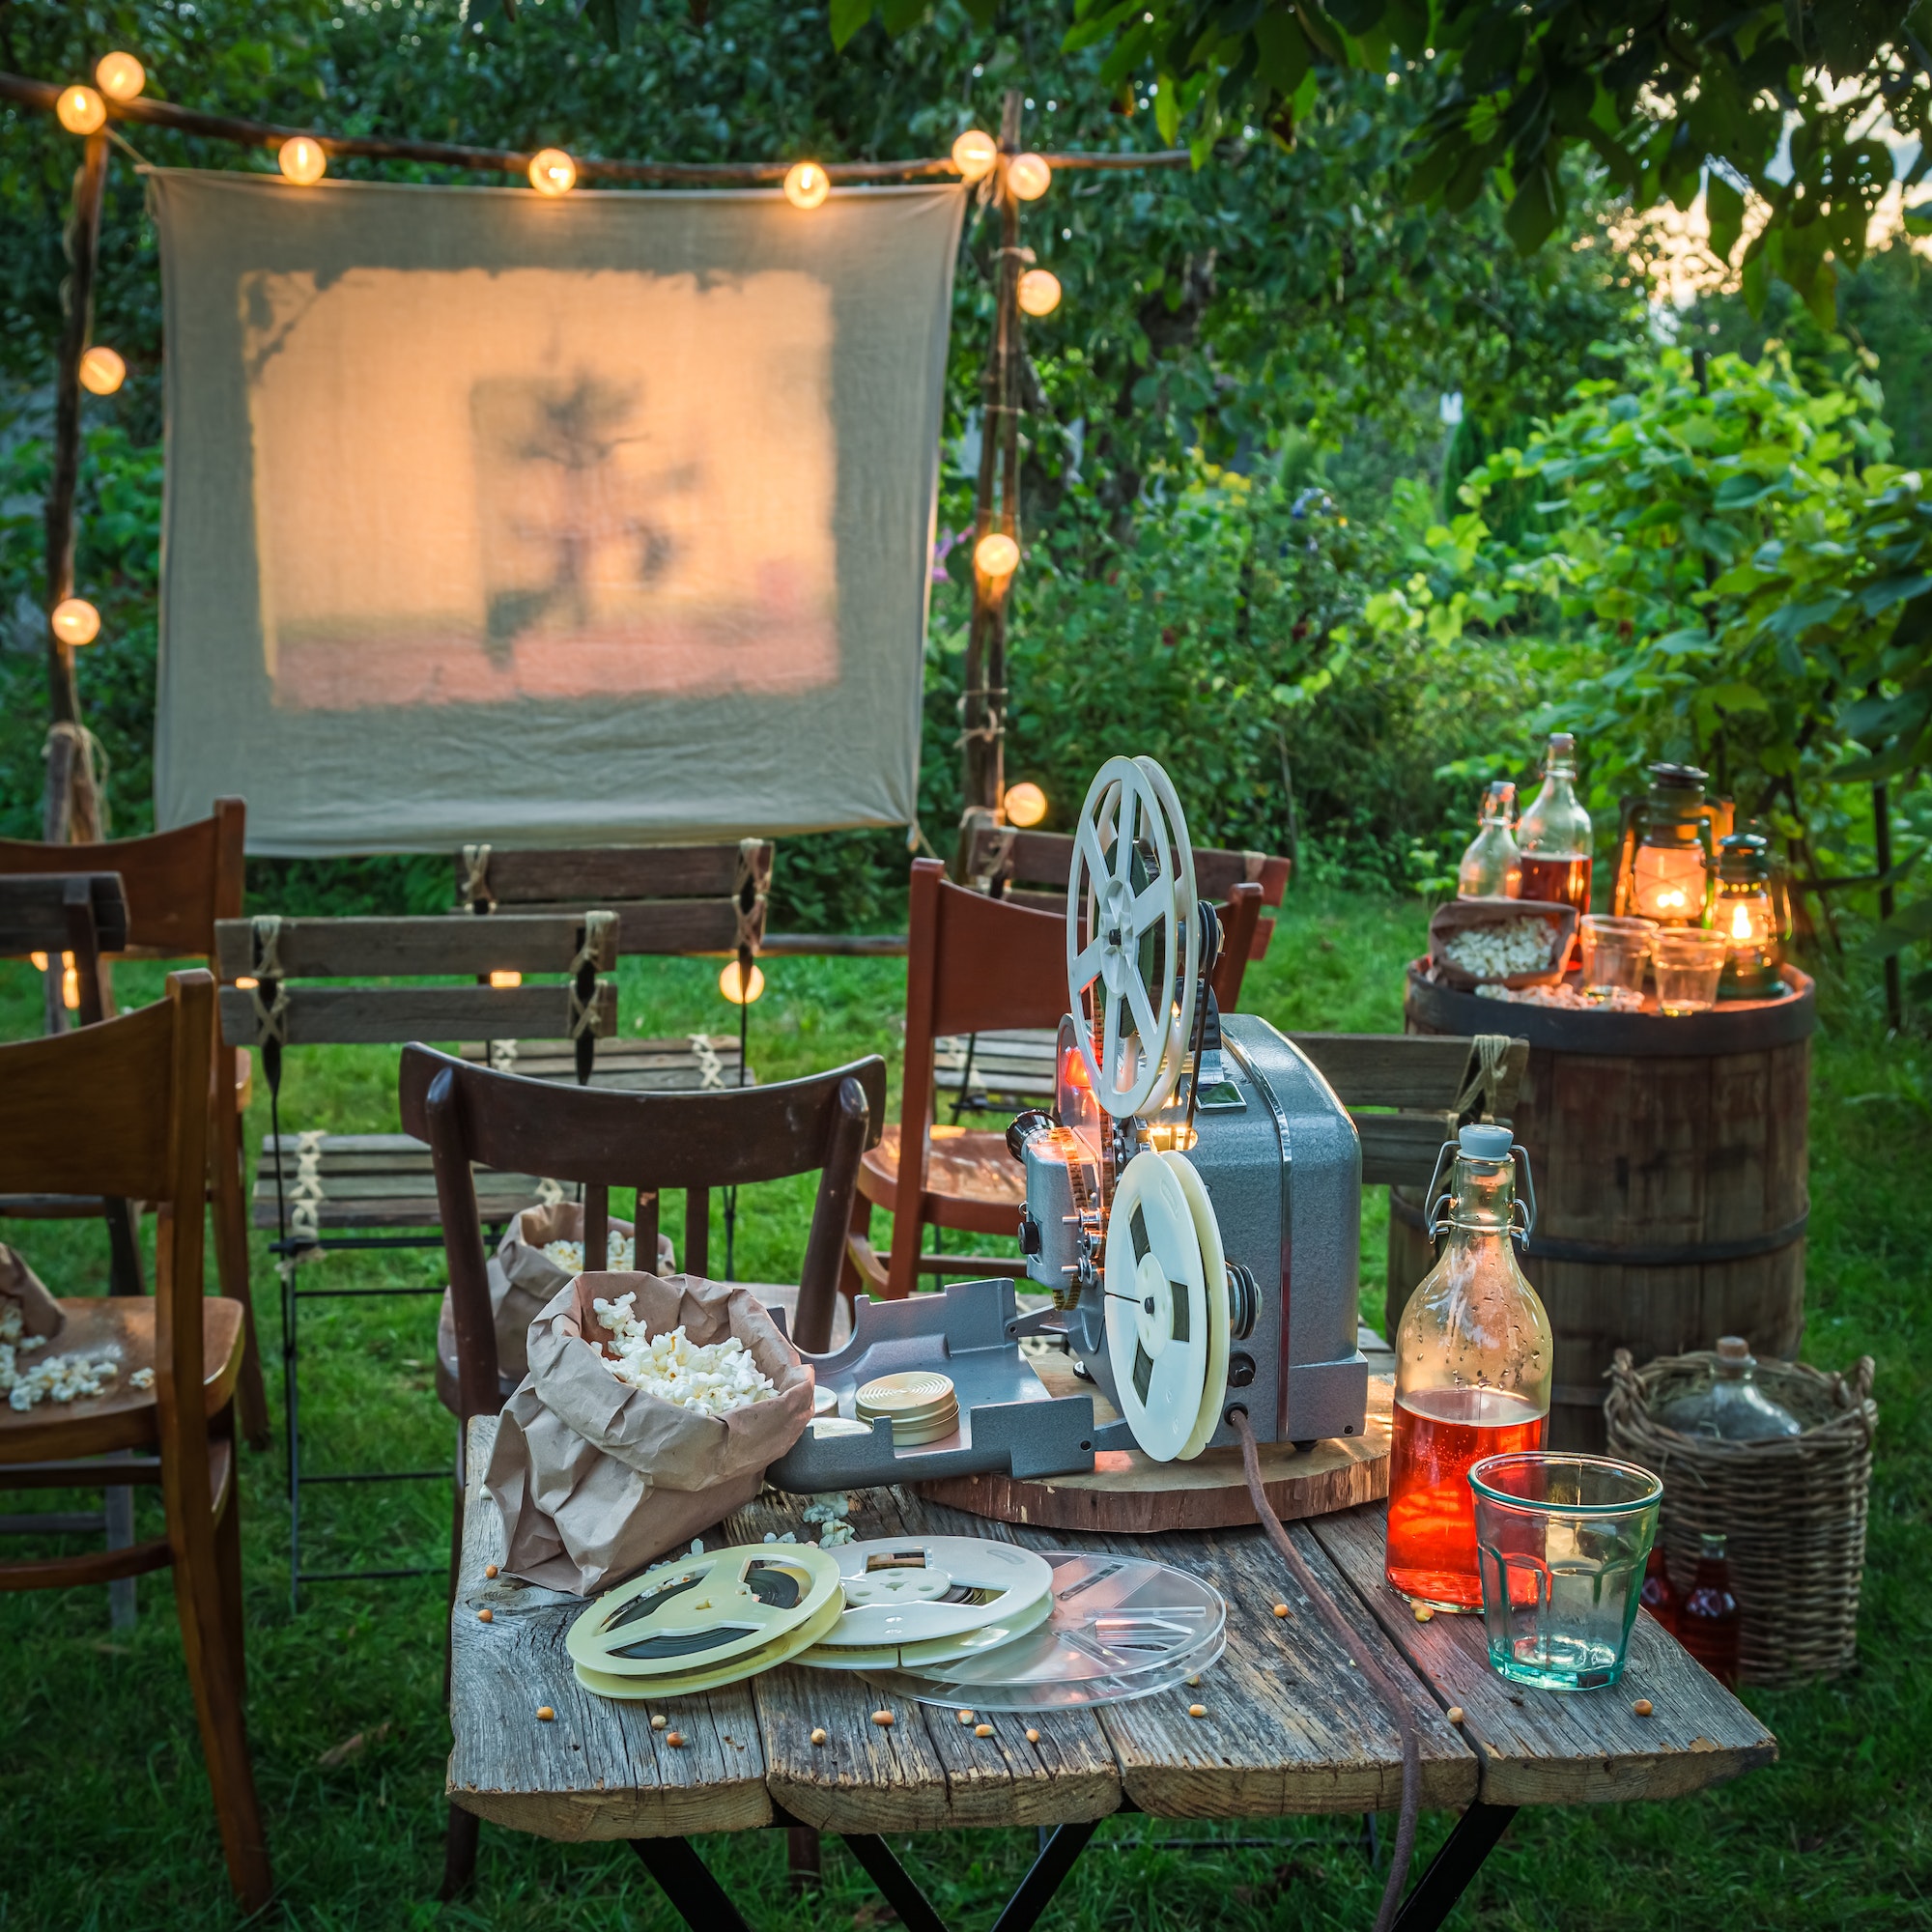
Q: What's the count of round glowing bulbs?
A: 13